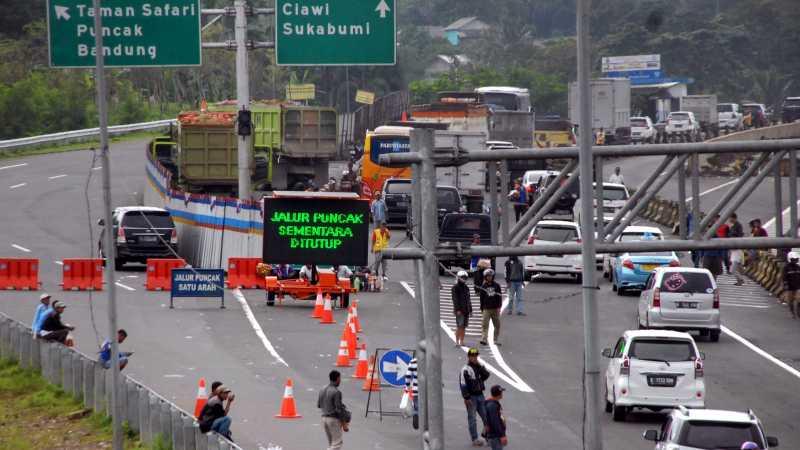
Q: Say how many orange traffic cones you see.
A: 10